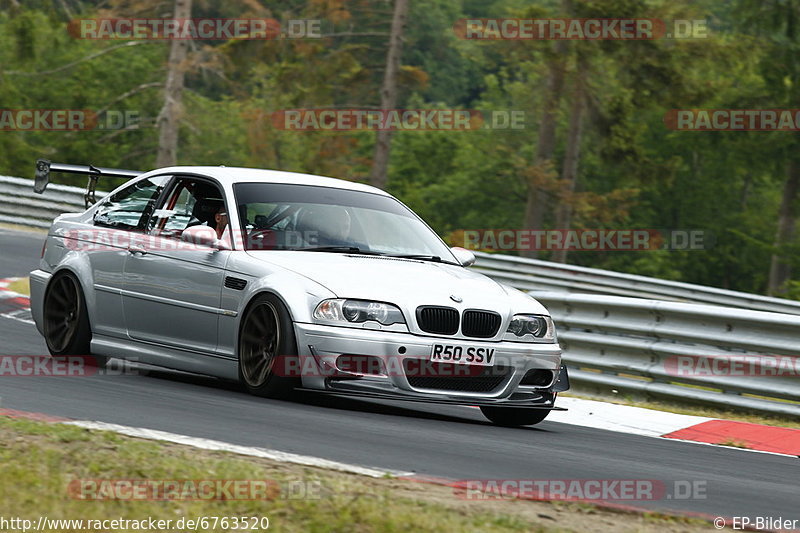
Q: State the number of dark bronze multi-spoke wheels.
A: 2